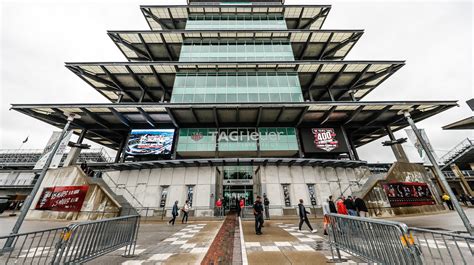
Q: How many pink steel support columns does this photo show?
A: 0